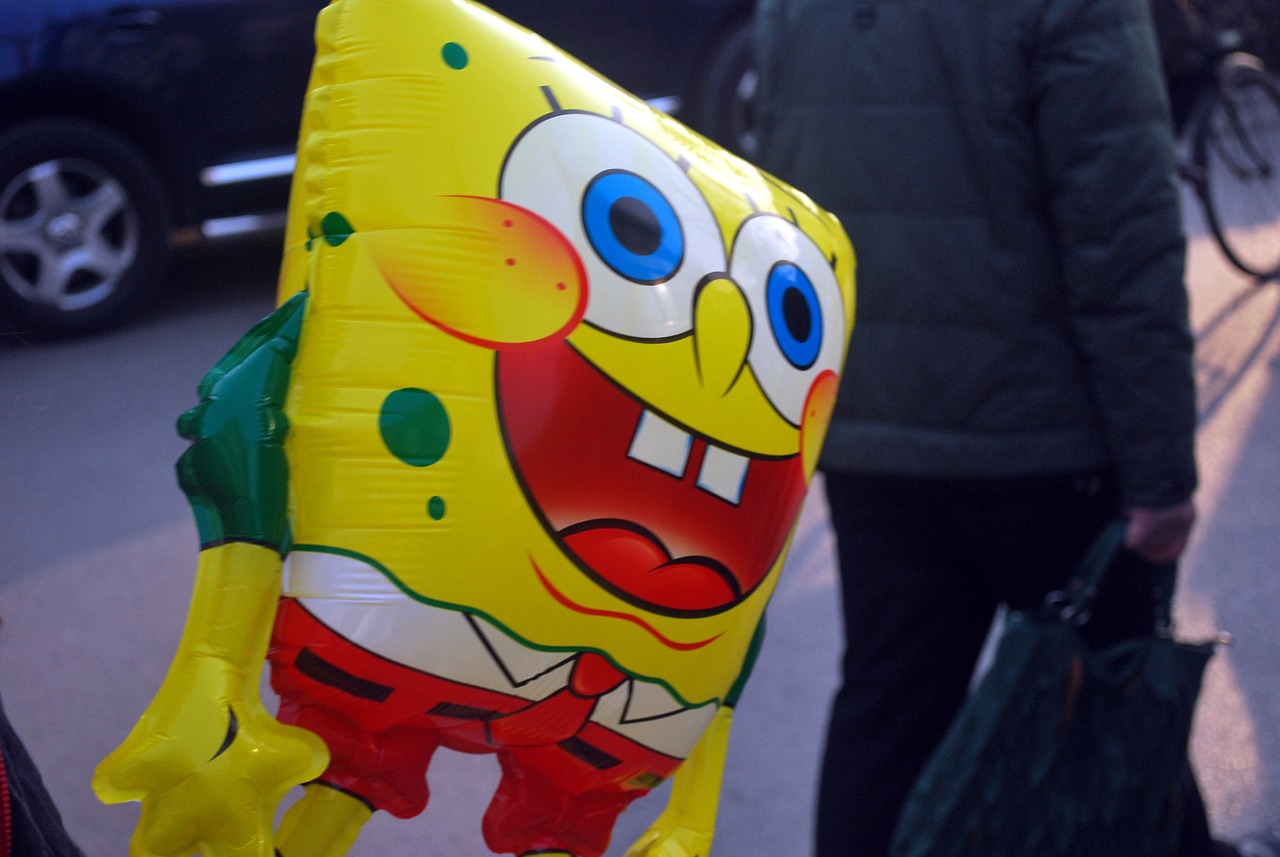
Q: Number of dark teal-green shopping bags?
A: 1